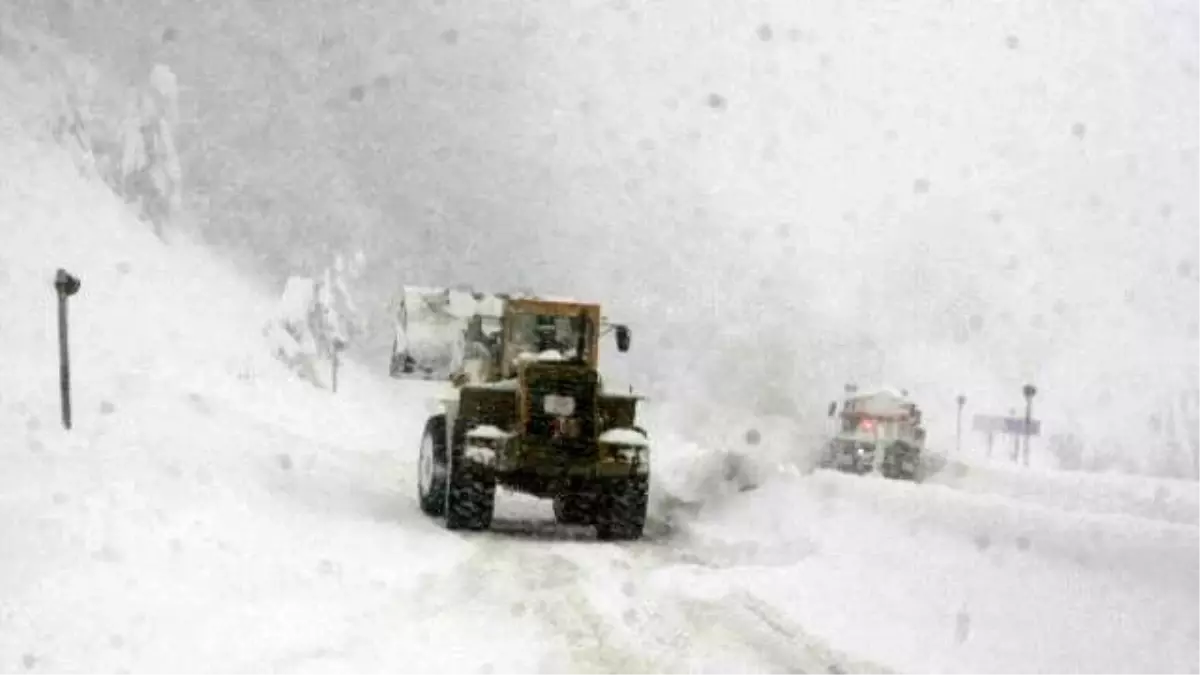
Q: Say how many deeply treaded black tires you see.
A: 4